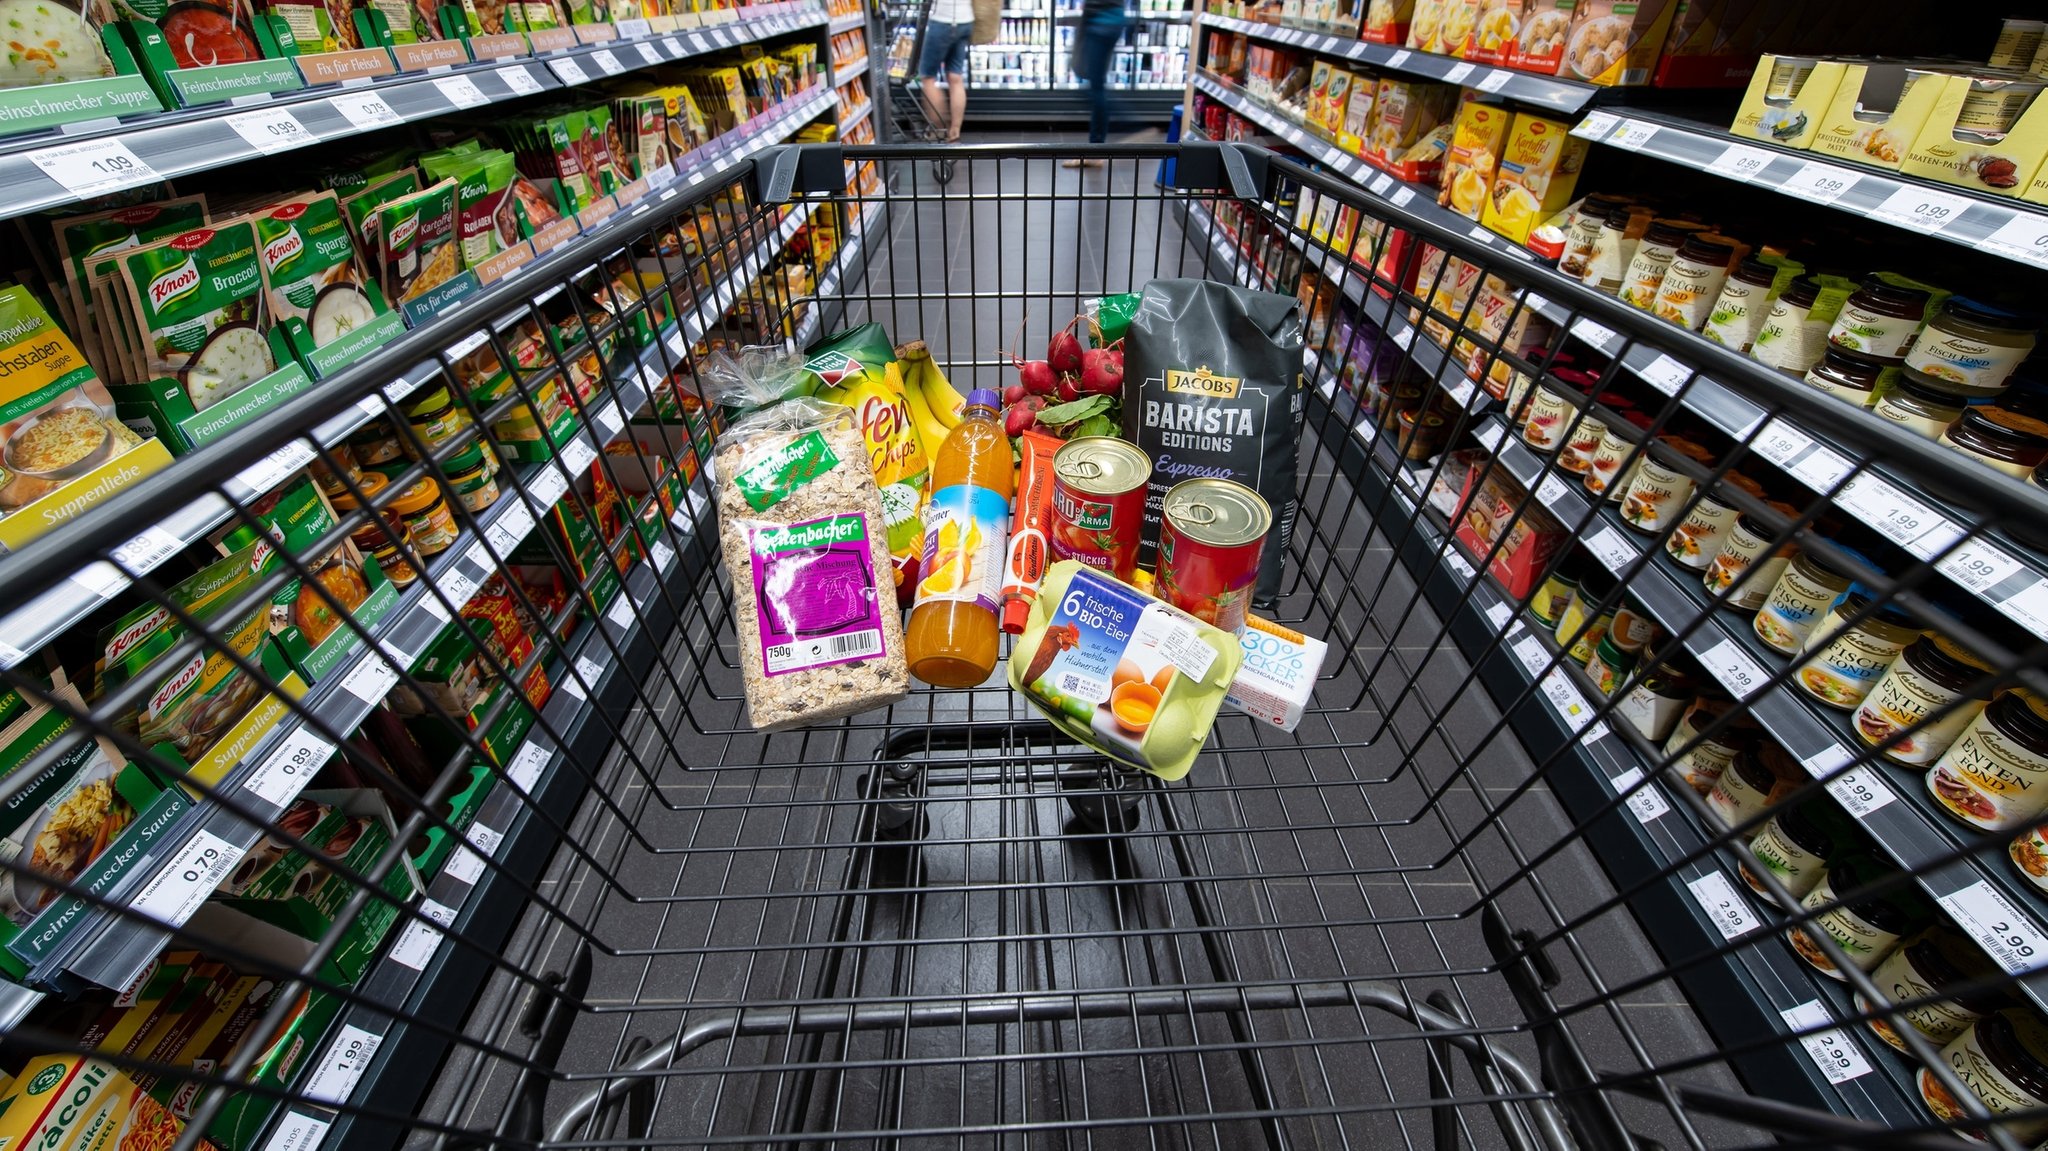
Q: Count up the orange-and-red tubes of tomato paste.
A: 1